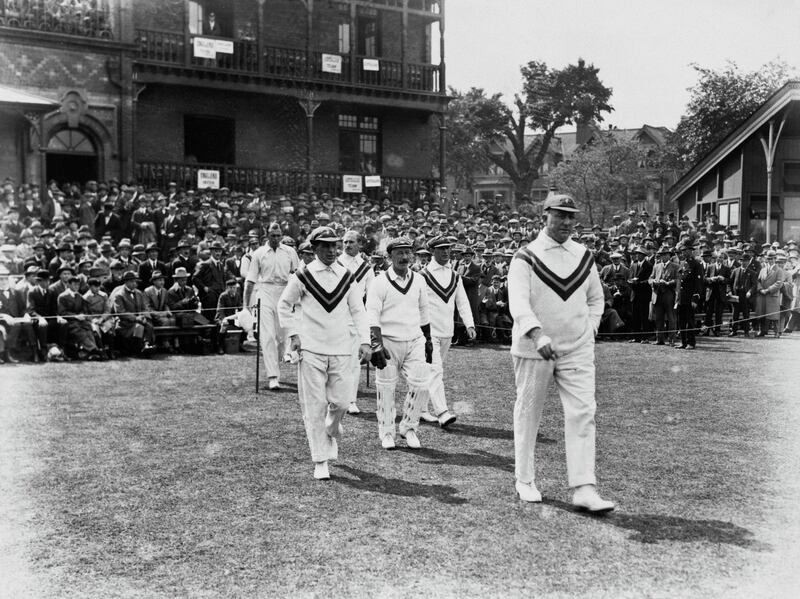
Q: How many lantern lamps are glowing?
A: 0